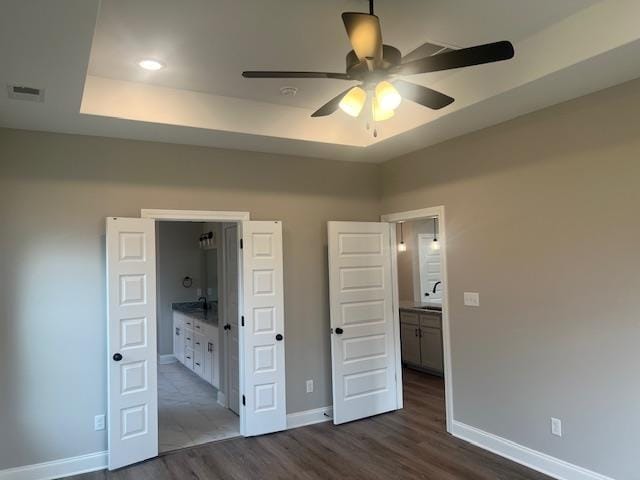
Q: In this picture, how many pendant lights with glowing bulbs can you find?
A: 2